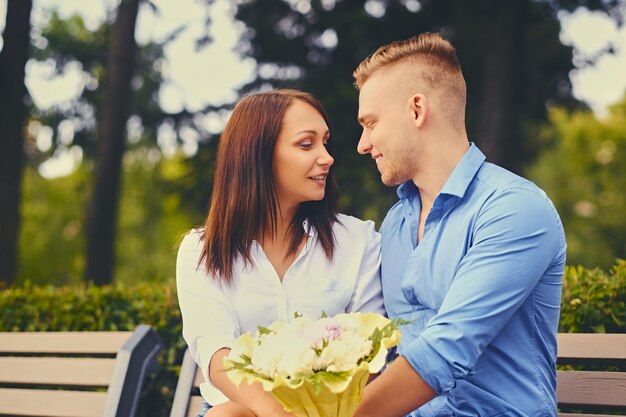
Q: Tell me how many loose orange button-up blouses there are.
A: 0